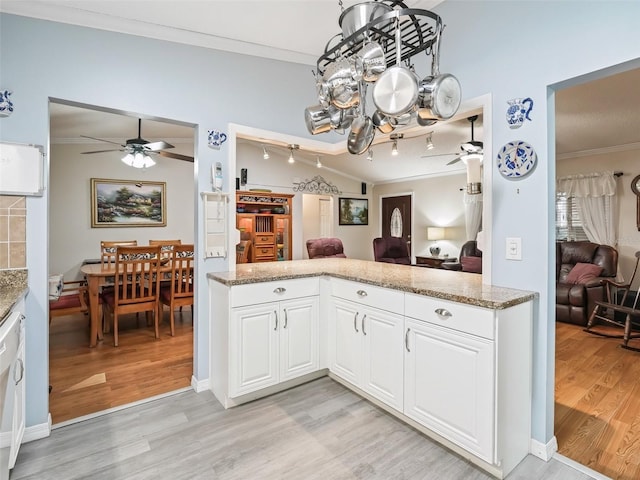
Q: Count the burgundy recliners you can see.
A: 2